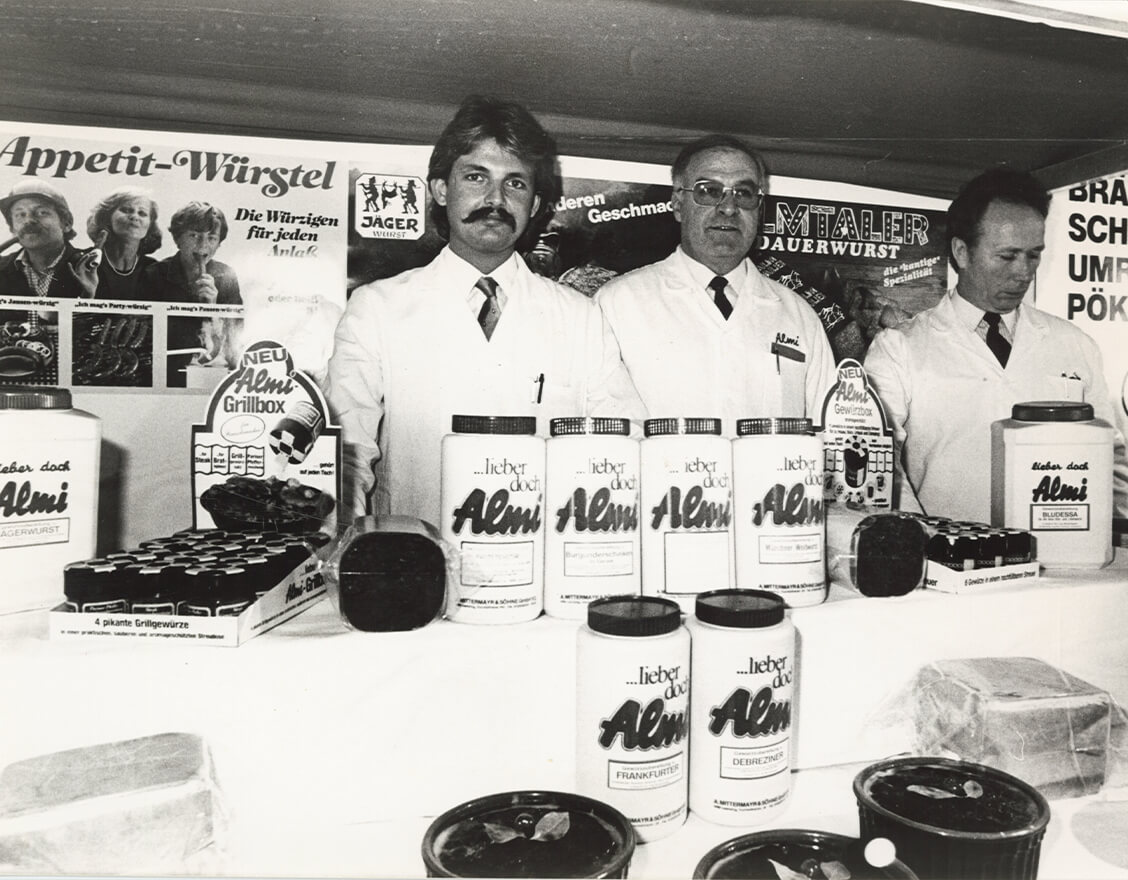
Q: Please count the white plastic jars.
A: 8